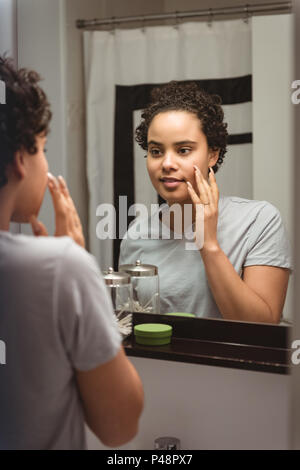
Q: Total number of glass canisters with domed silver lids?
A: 2